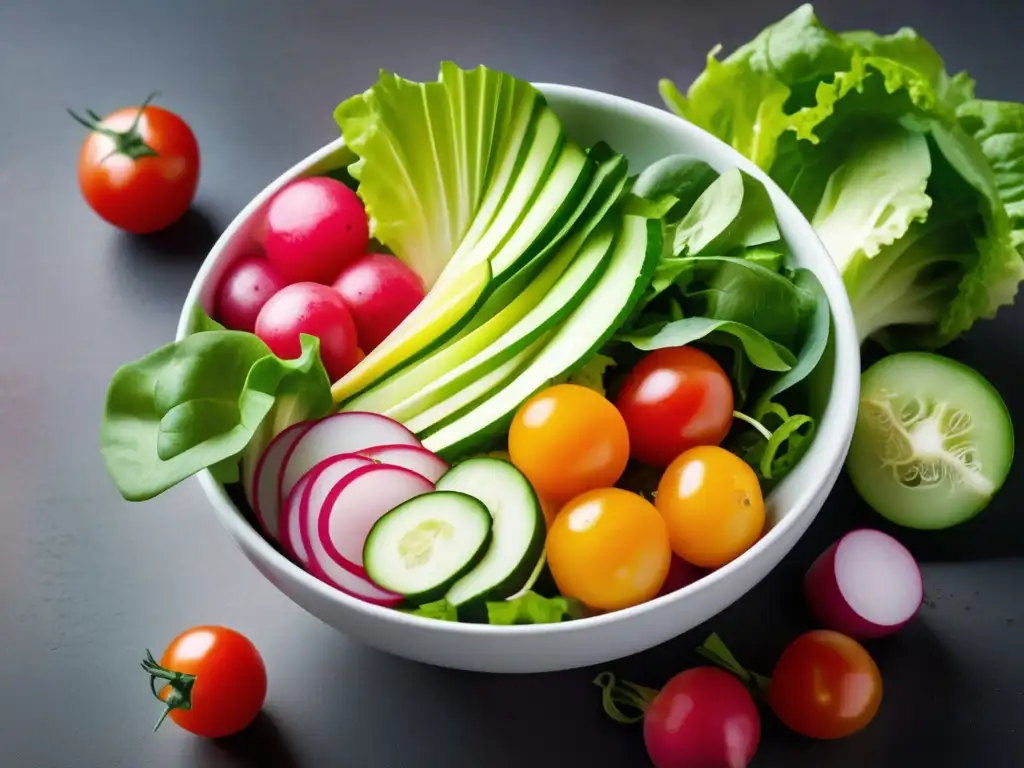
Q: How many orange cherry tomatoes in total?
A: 3